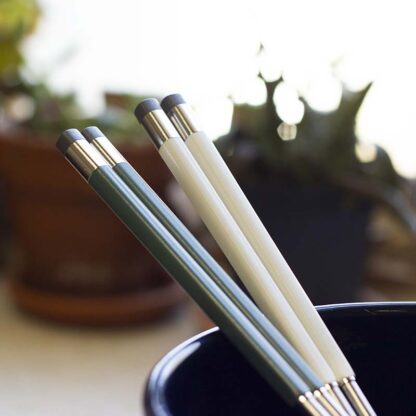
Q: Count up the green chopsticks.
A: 2